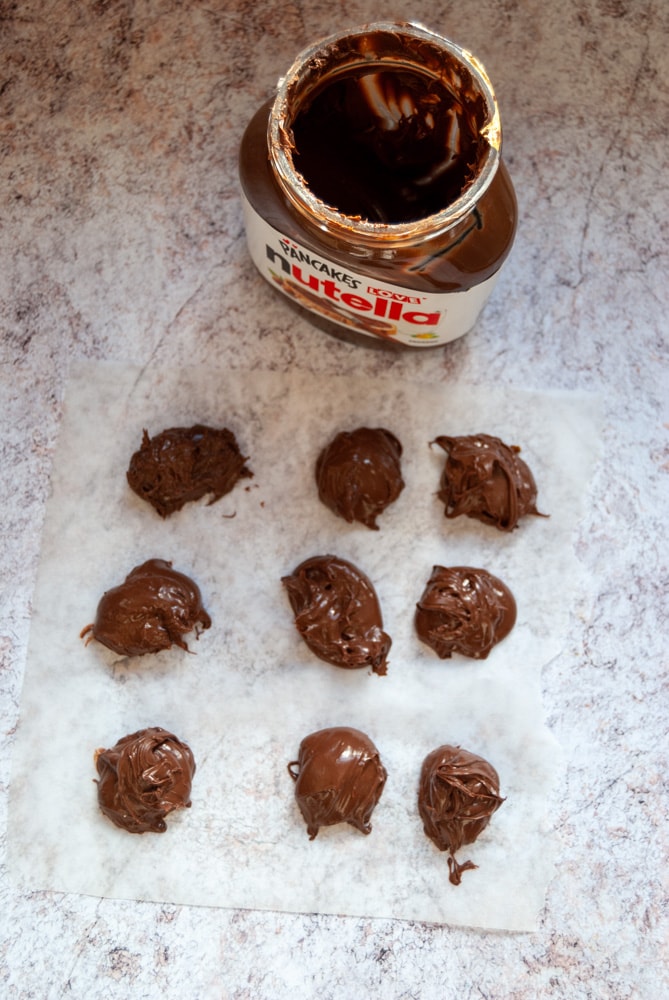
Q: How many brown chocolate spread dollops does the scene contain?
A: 9